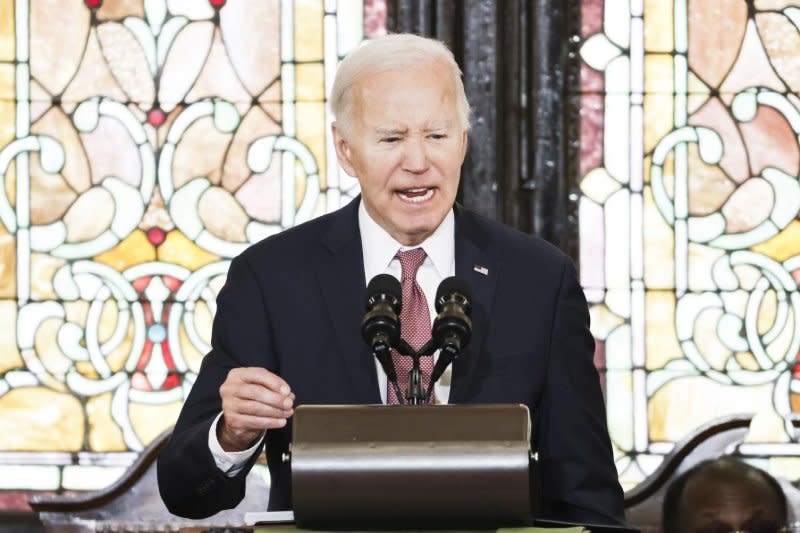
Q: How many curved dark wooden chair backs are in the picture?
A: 2